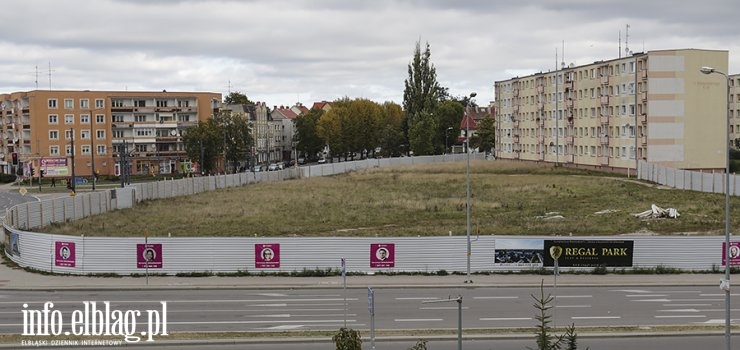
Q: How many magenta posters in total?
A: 5